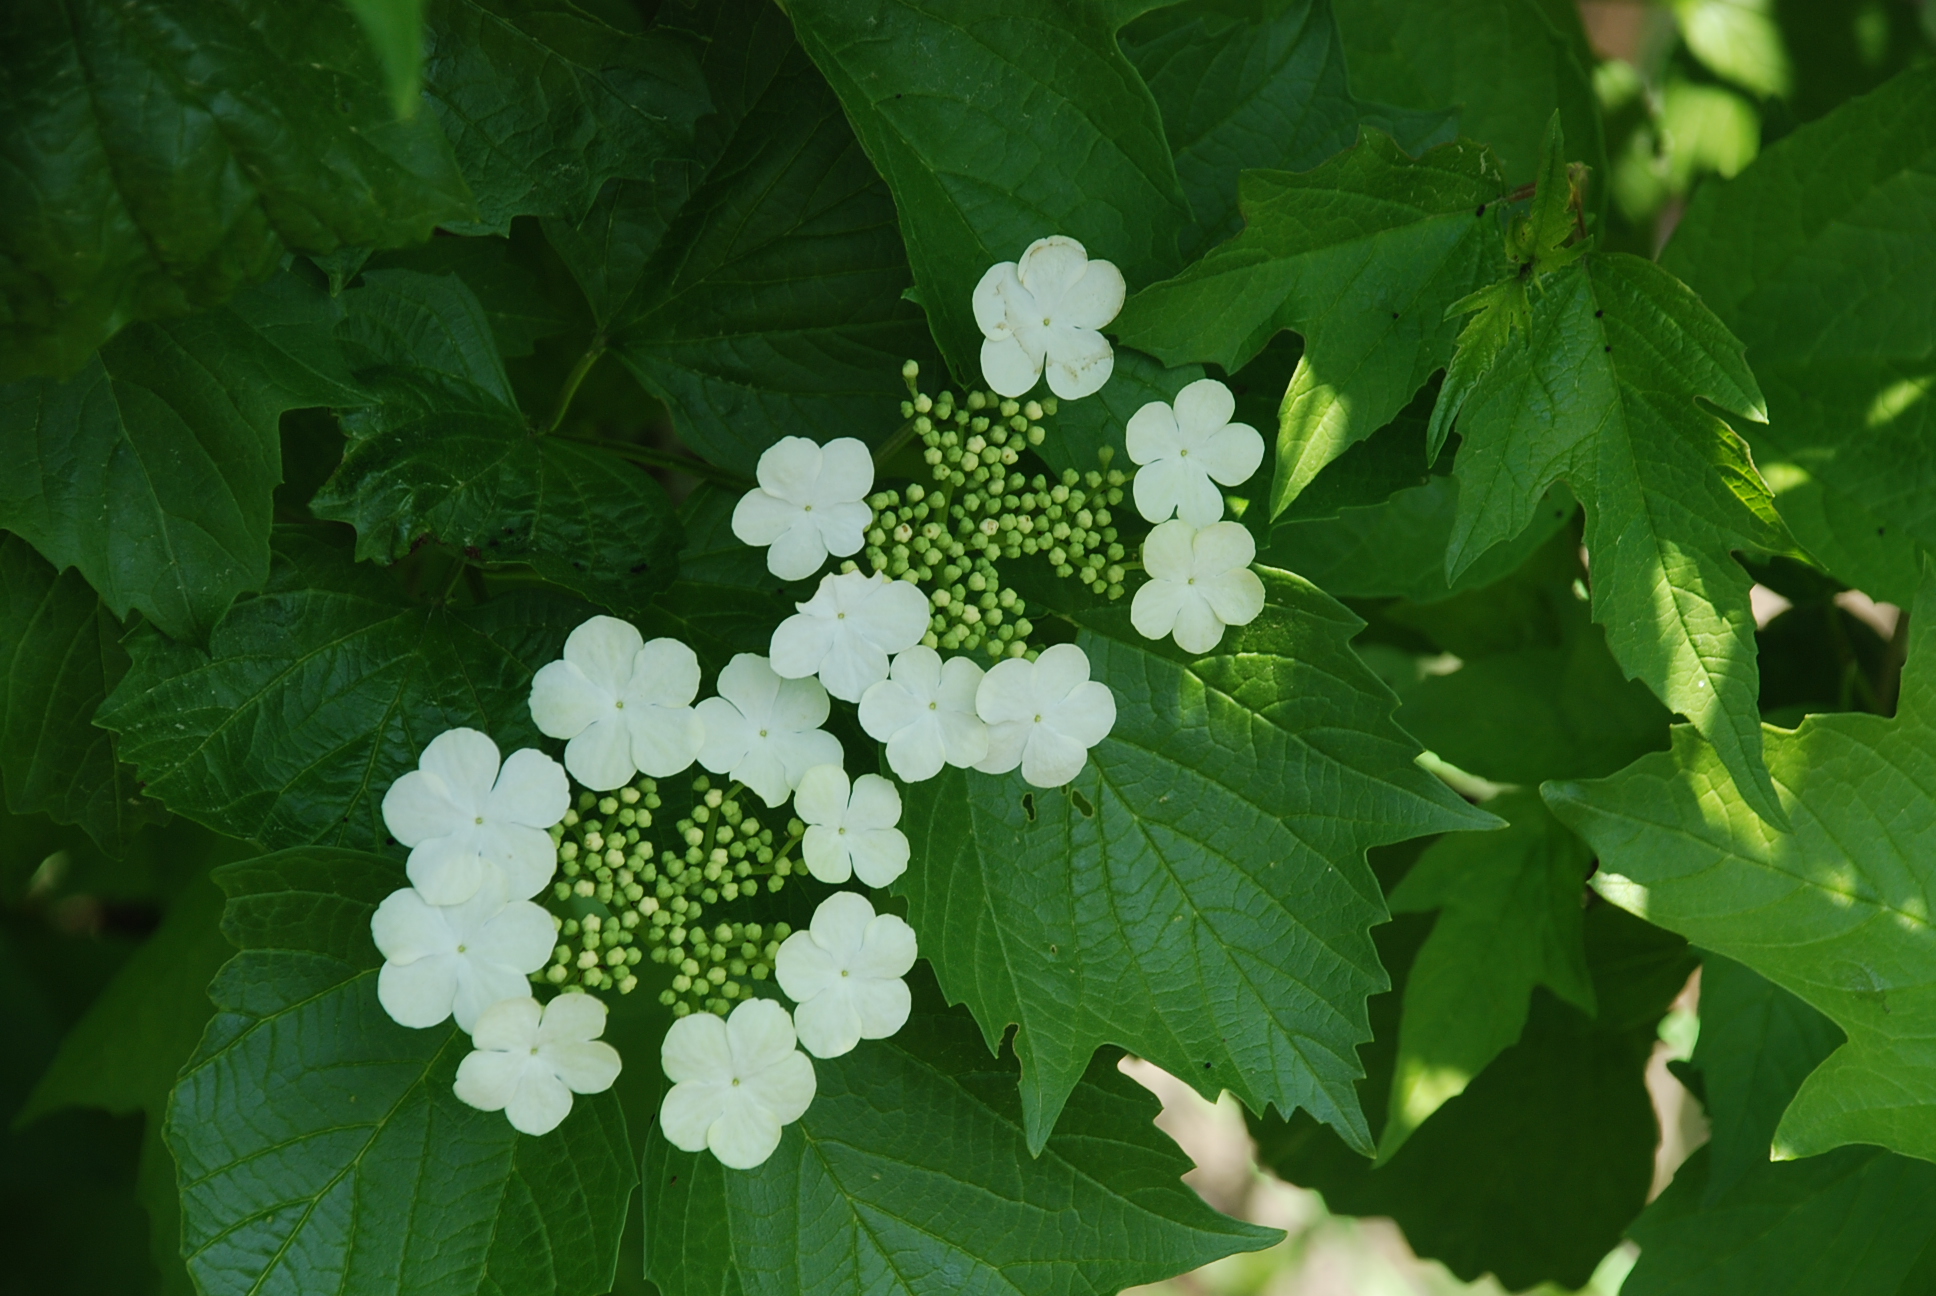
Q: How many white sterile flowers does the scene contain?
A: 15